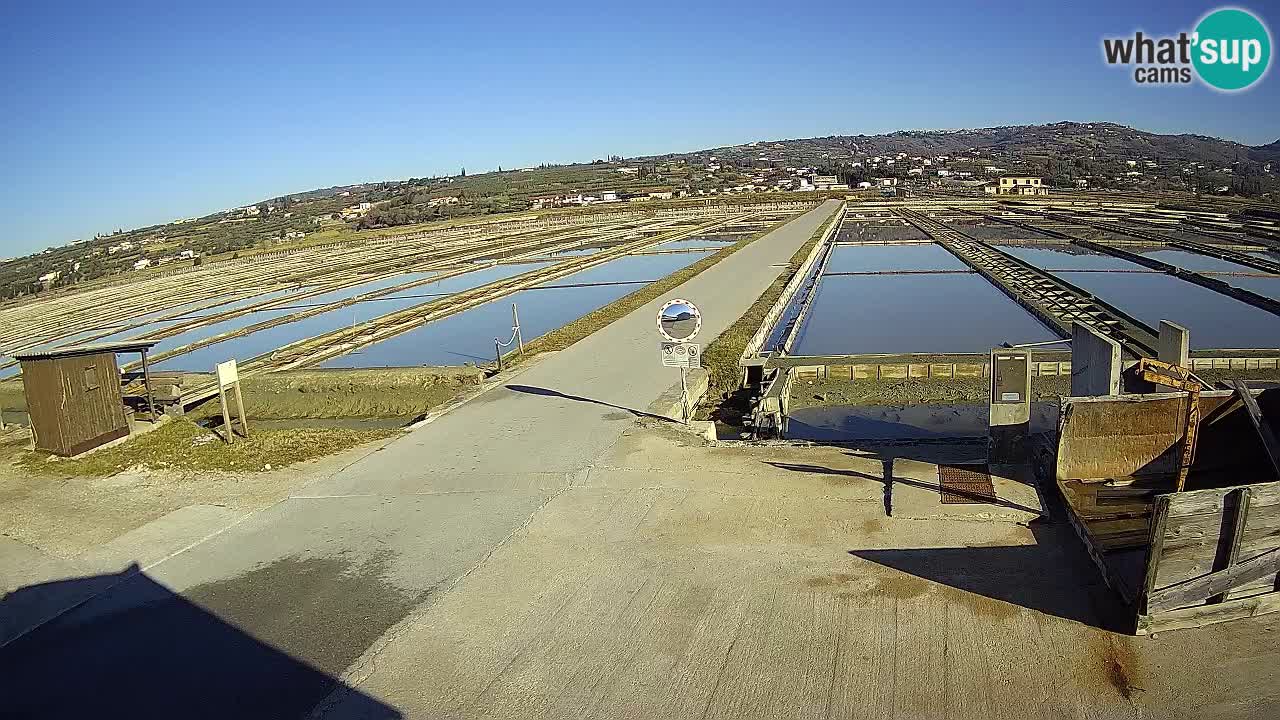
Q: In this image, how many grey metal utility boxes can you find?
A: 1